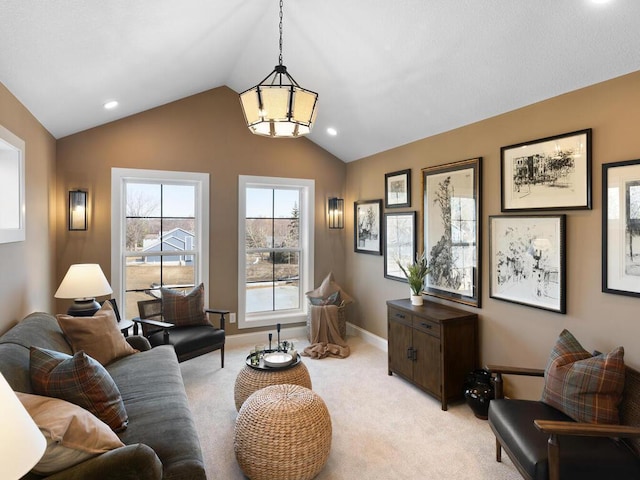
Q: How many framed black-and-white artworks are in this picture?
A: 7